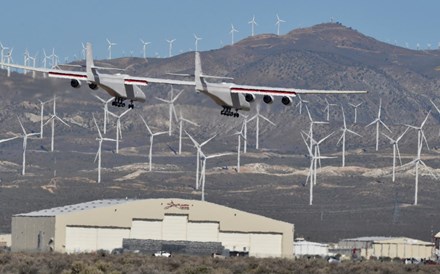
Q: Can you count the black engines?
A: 5